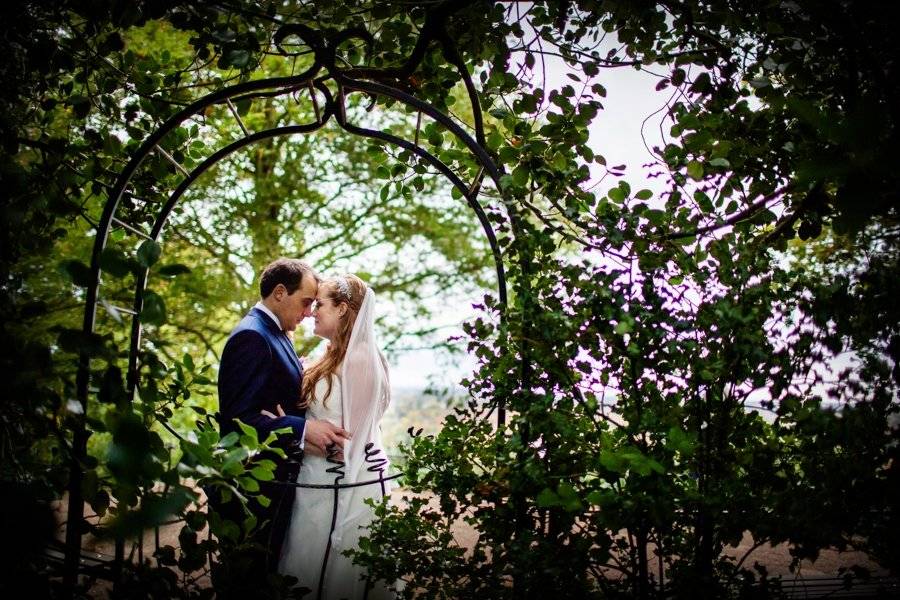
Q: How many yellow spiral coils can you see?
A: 0